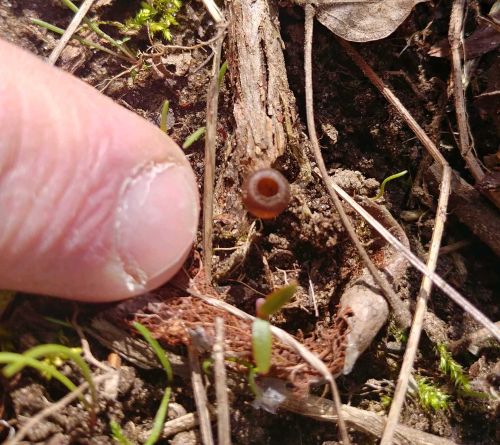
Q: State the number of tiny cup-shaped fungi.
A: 1